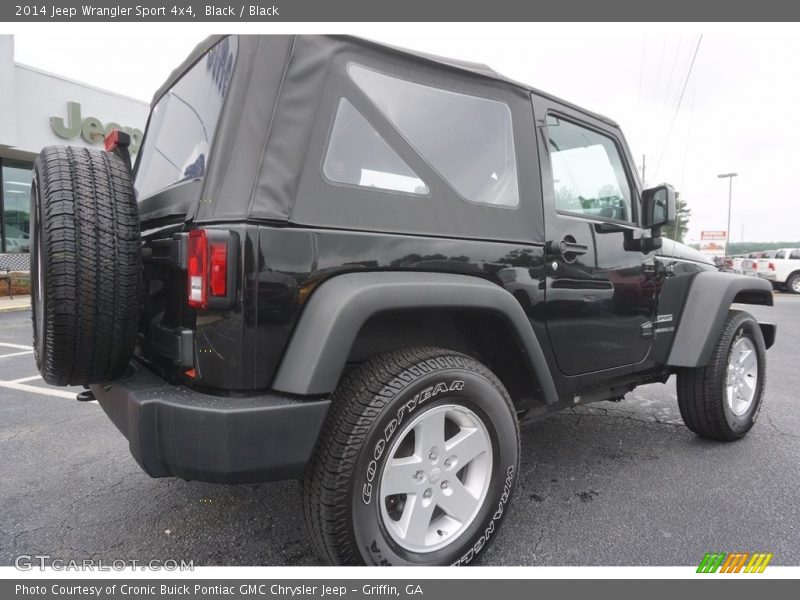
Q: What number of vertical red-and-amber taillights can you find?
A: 1